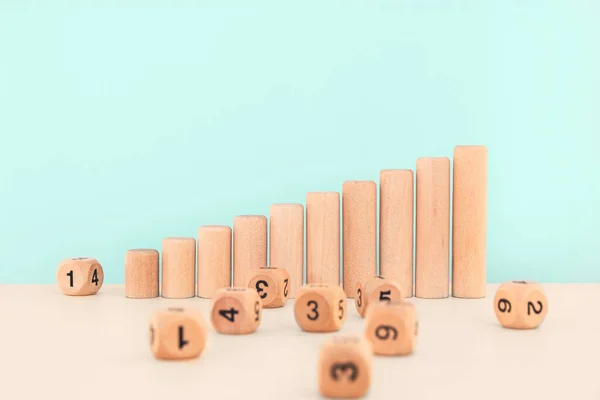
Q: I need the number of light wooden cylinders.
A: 10